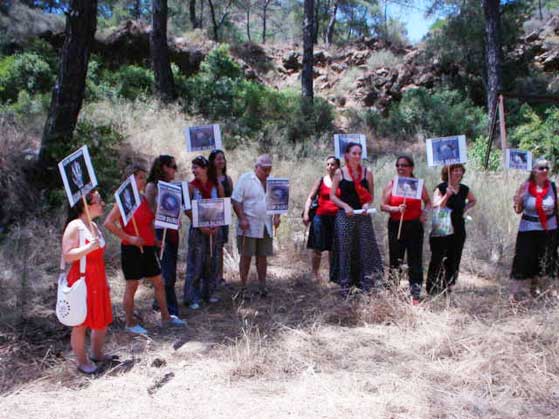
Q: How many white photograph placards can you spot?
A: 11